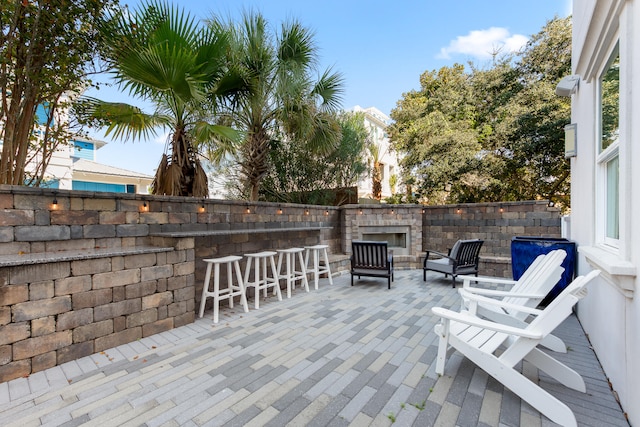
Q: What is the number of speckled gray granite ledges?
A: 2